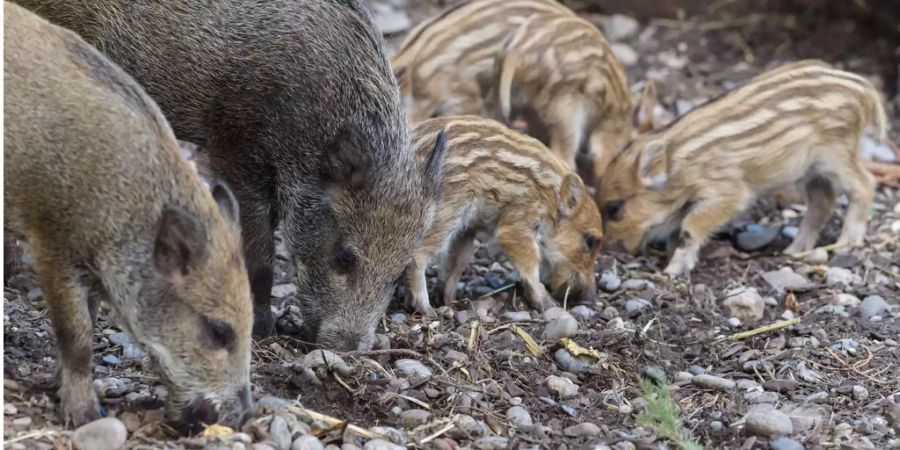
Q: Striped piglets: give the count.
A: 4